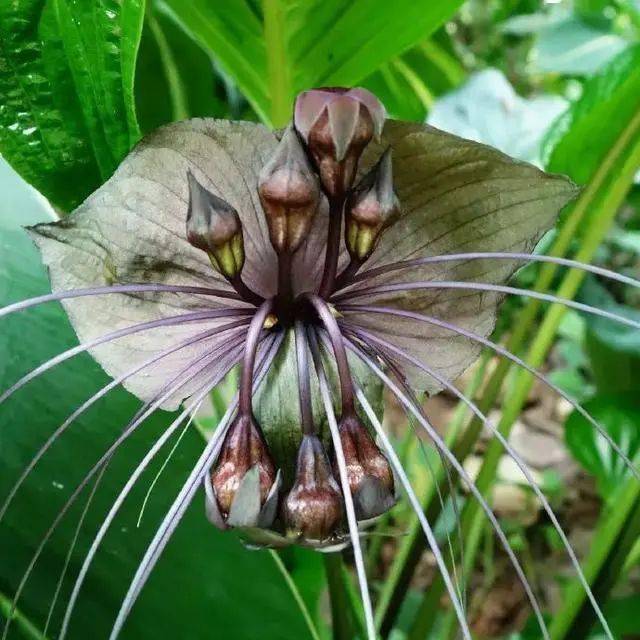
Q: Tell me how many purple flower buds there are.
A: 7